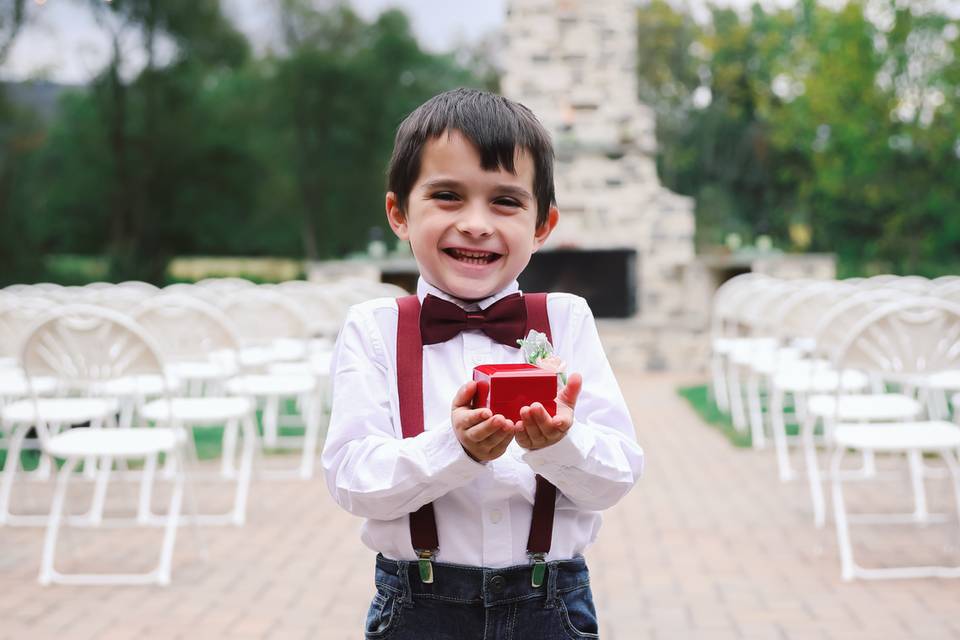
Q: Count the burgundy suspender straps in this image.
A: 2